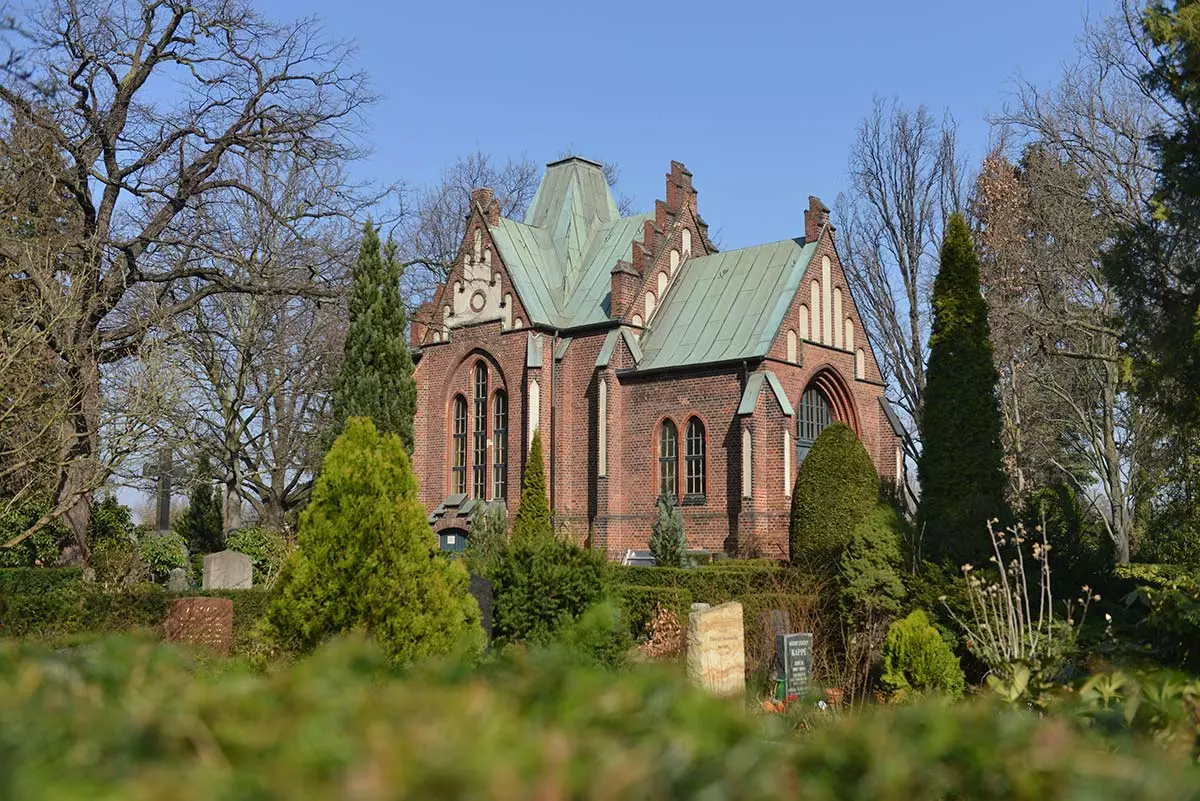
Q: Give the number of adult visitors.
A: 0